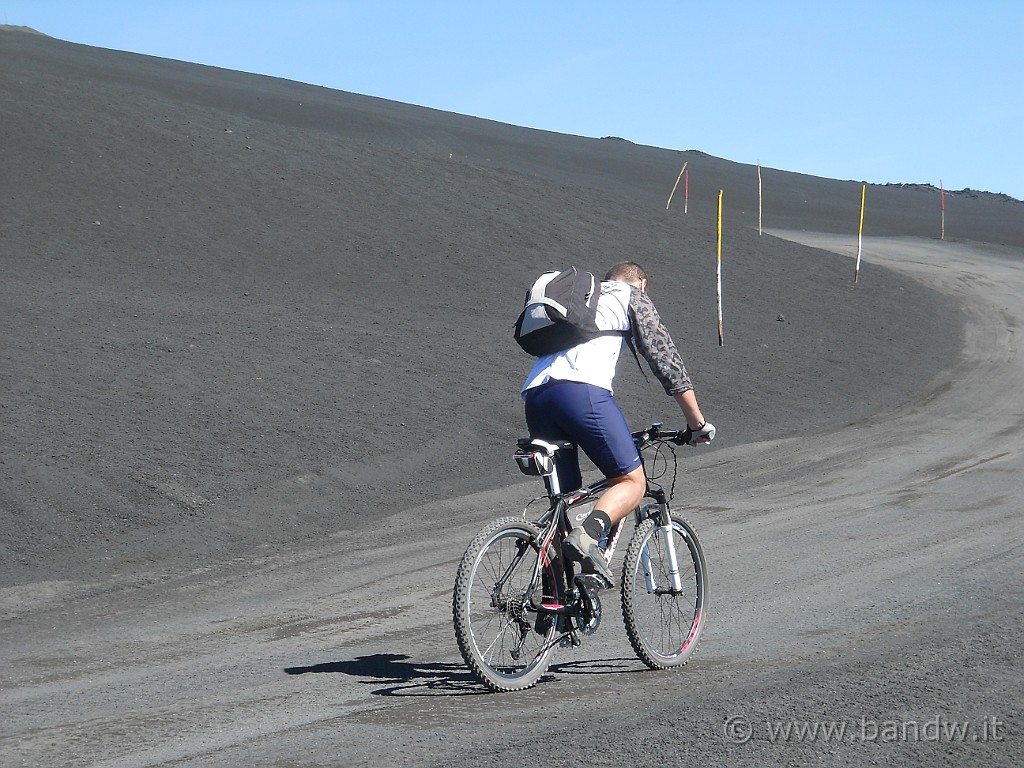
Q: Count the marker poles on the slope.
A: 6